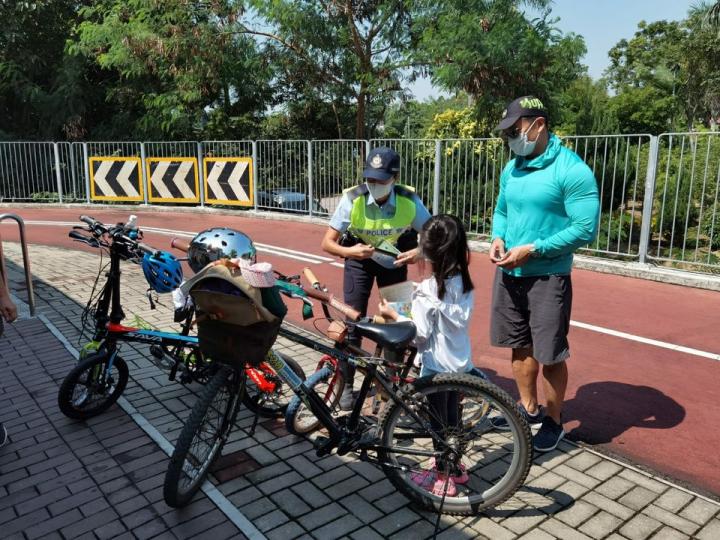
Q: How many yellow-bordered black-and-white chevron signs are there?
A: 3